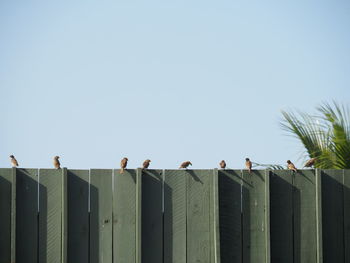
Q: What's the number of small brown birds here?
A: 9